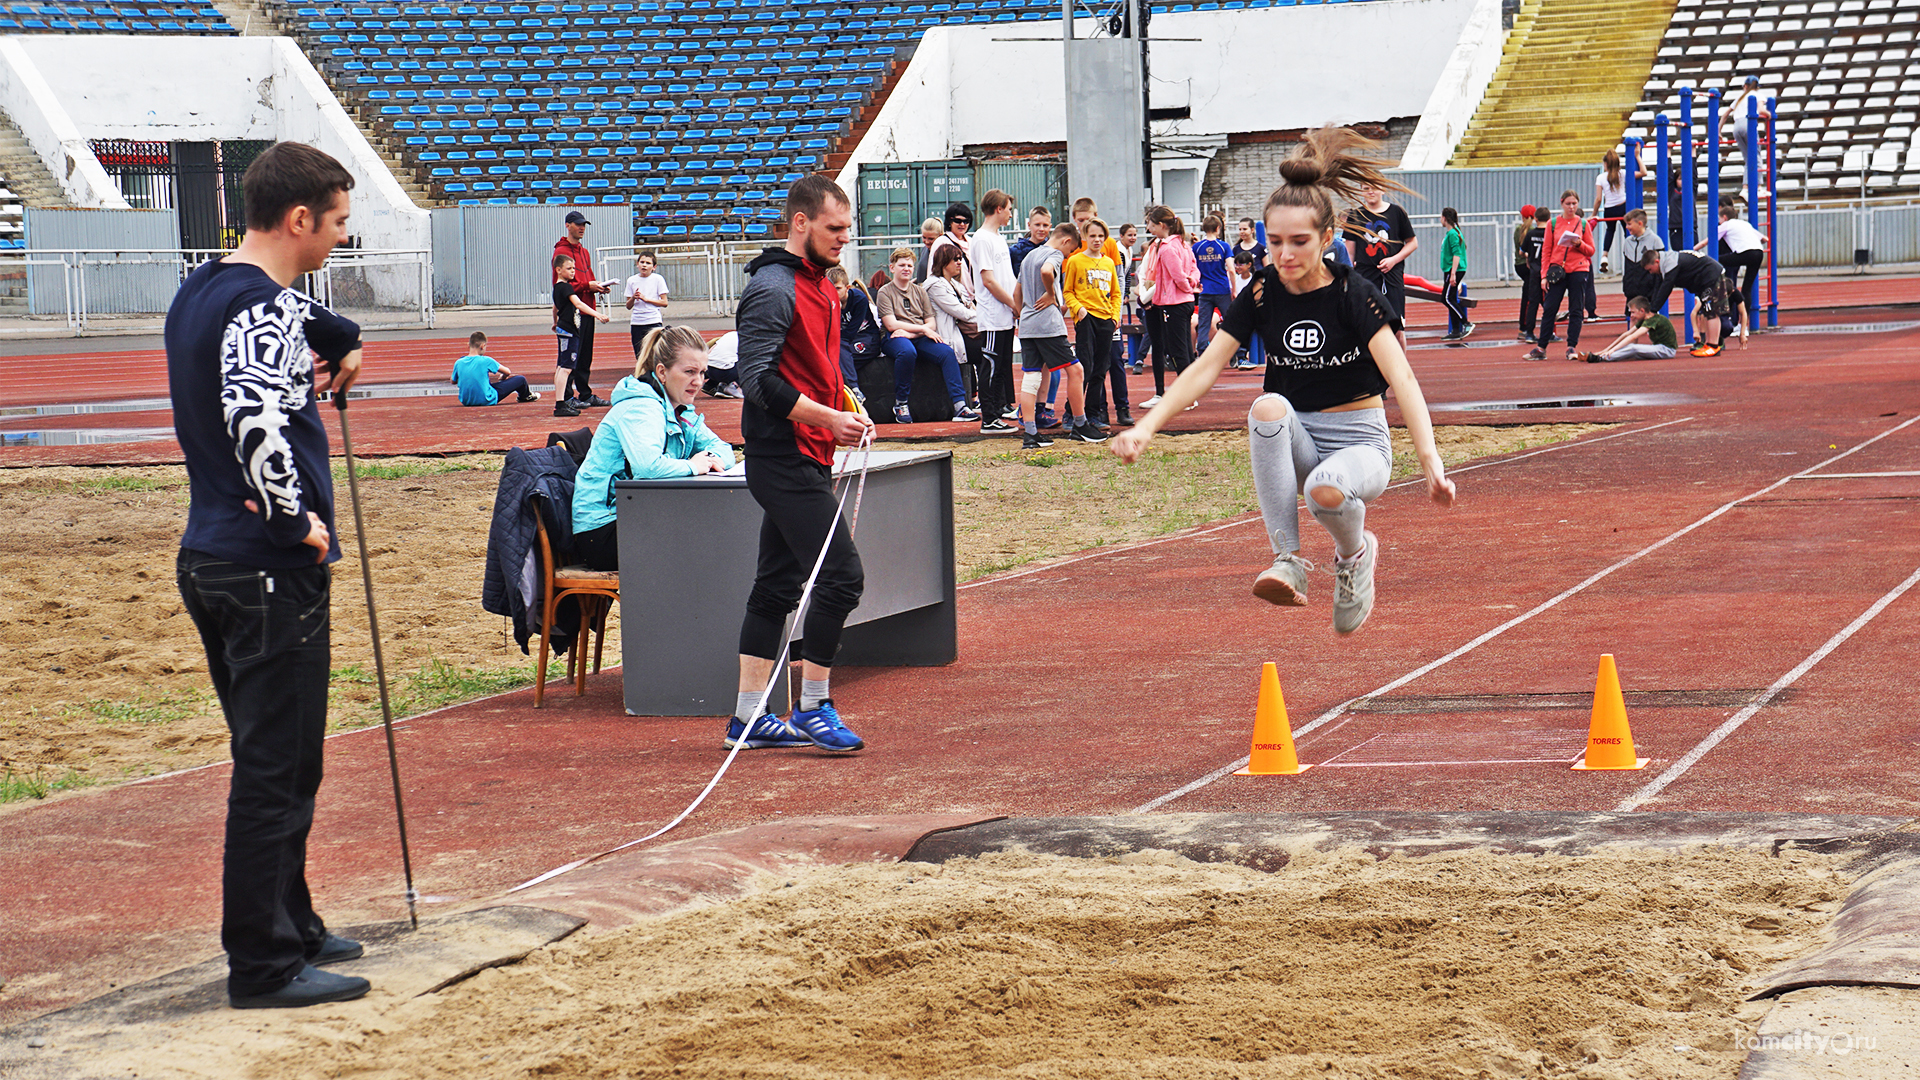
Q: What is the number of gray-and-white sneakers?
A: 2